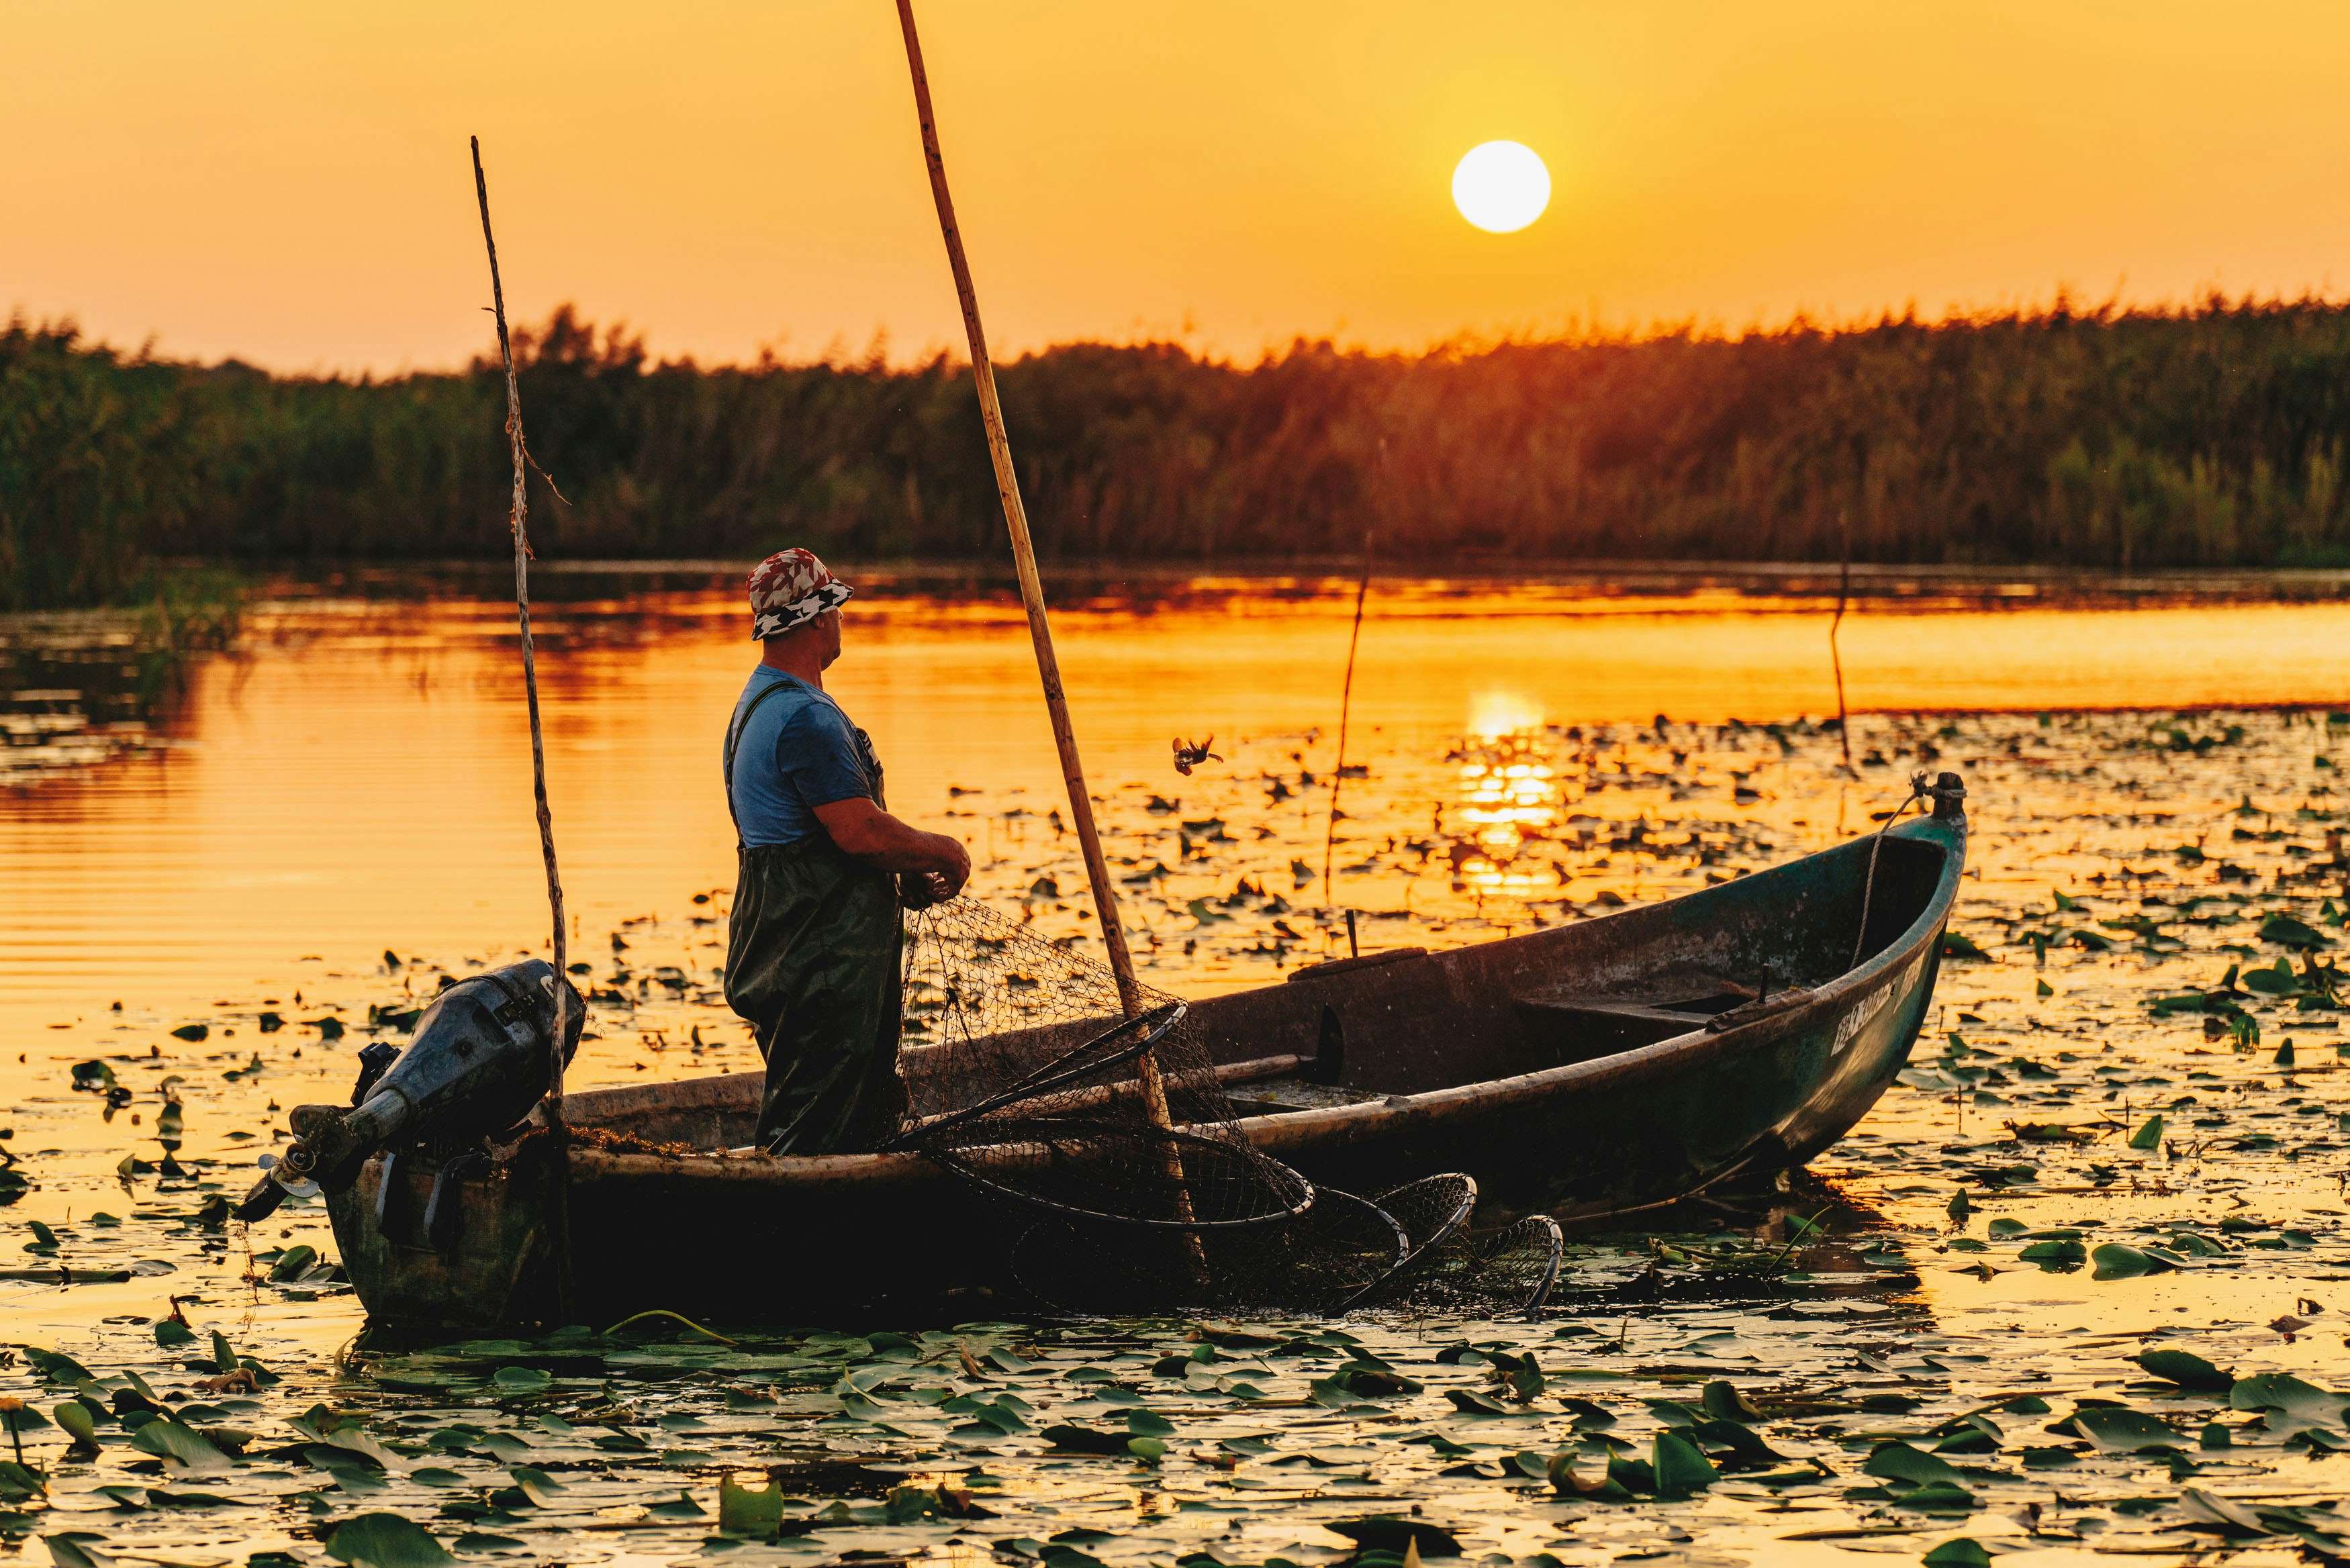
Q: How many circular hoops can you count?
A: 5